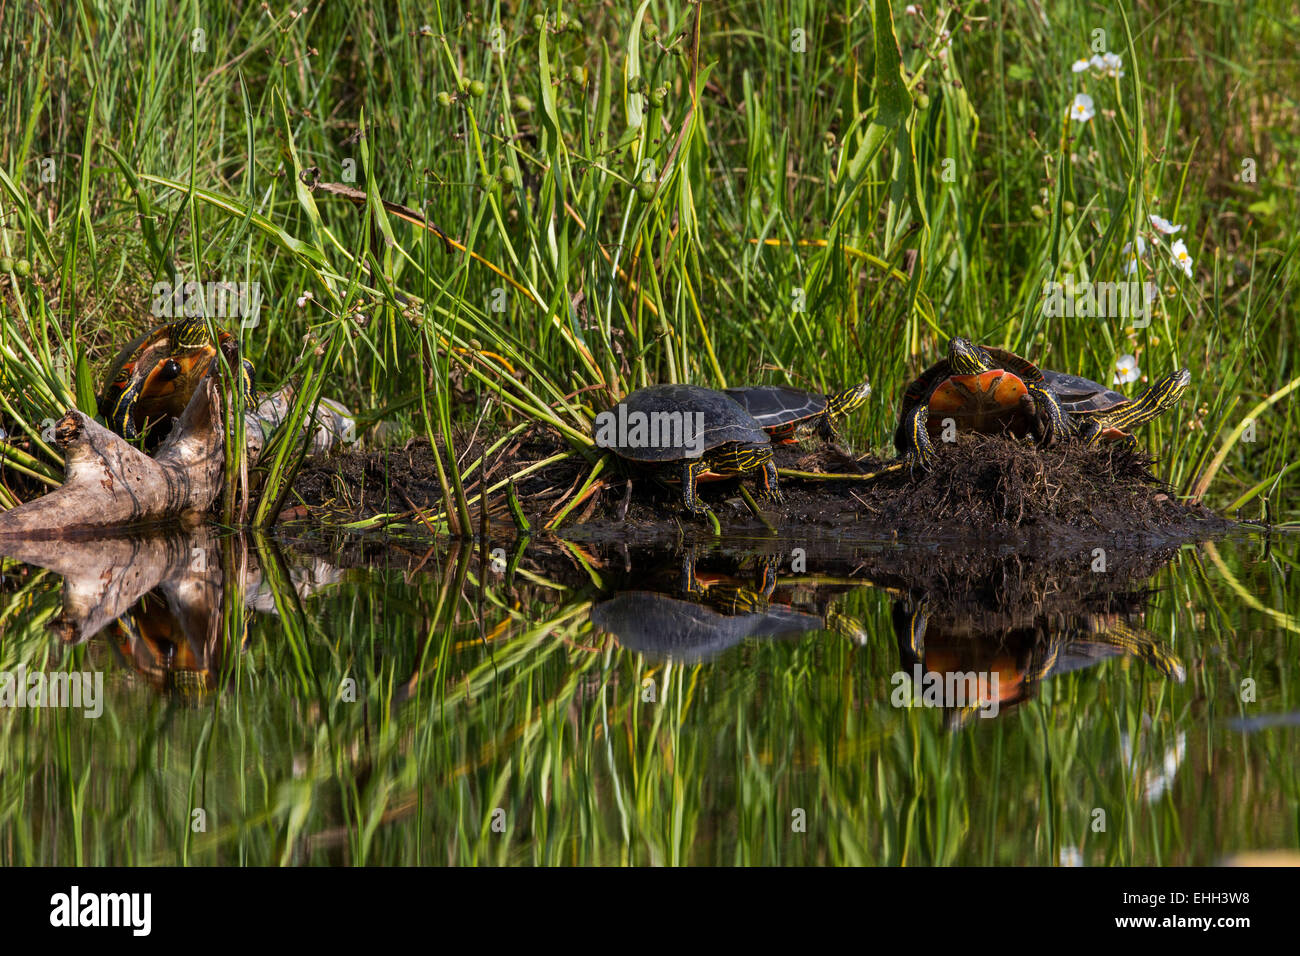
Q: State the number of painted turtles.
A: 5